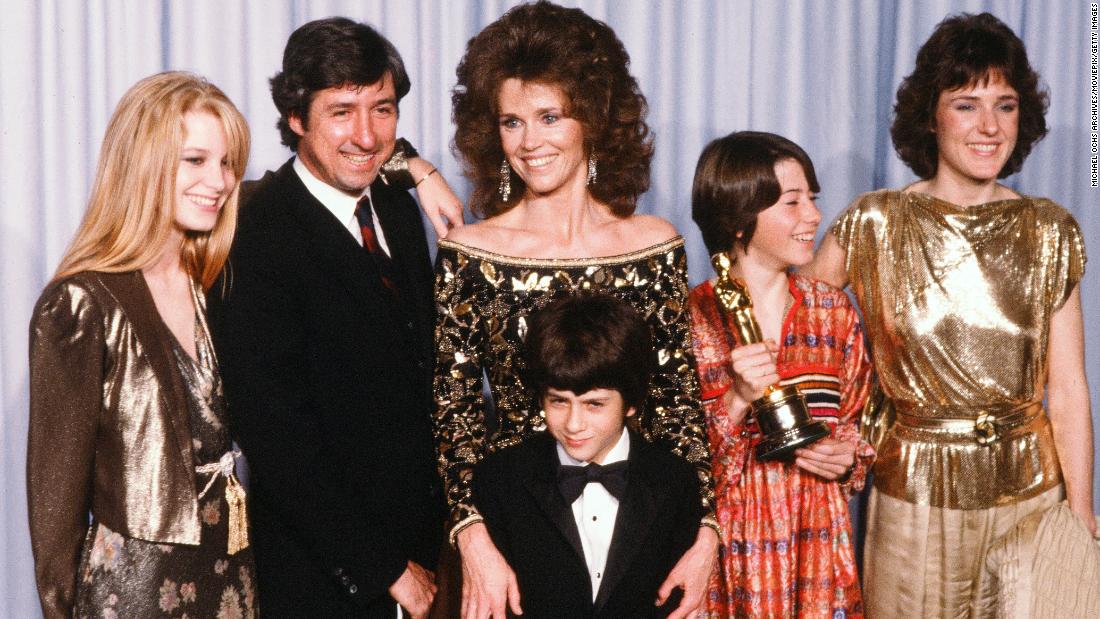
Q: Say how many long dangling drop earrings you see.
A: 2